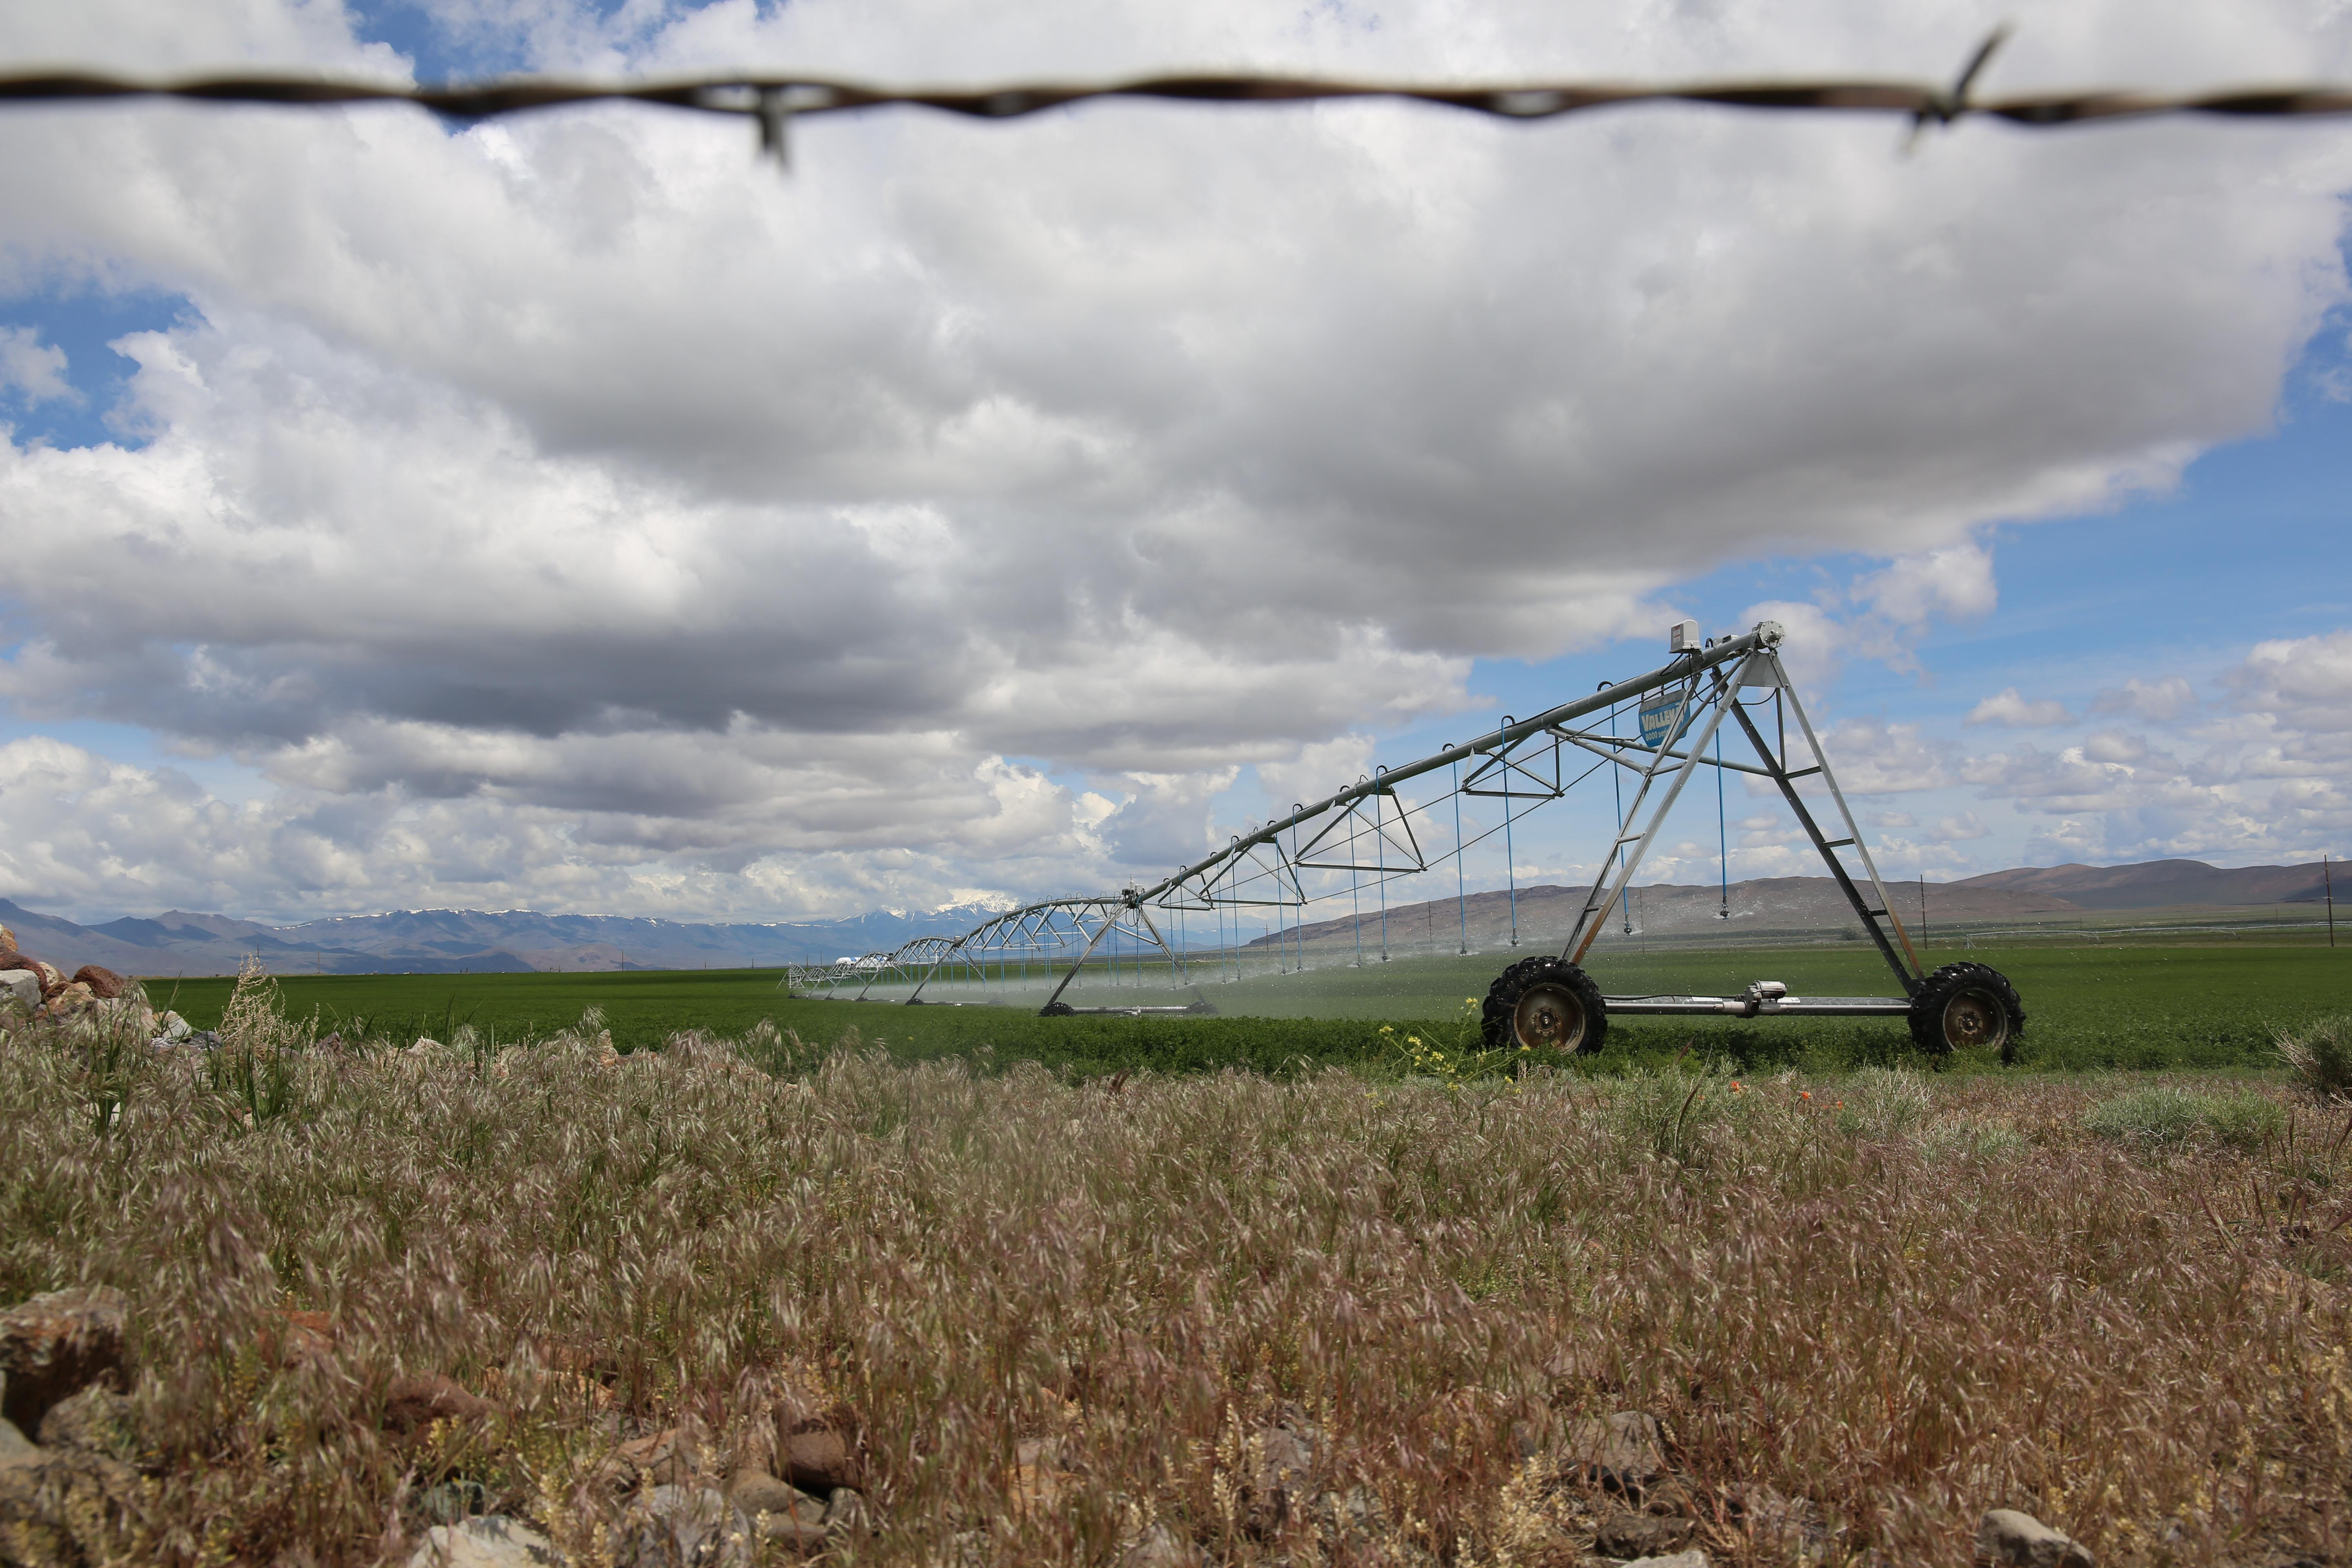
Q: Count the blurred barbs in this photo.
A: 2